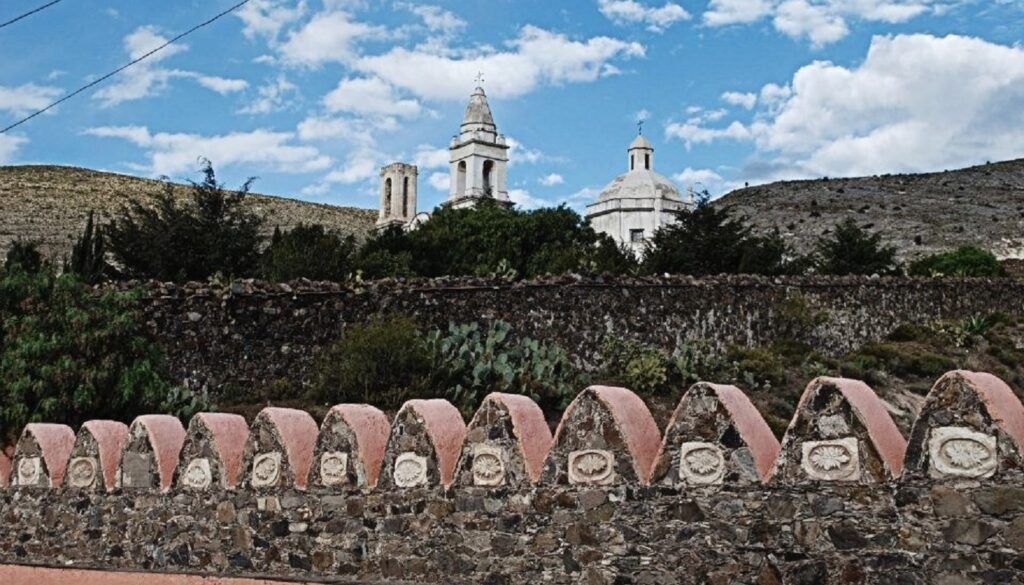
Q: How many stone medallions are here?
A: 11